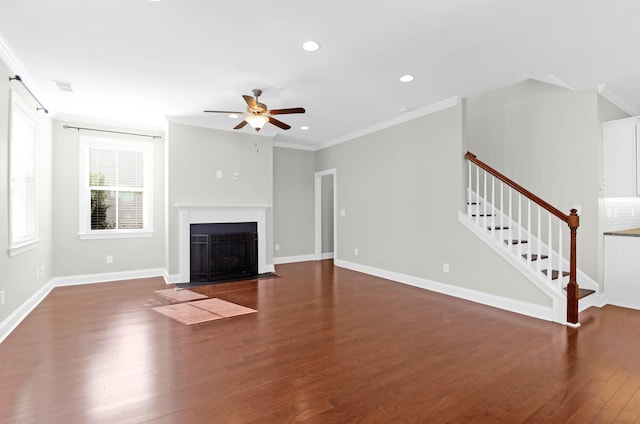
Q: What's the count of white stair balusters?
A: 11